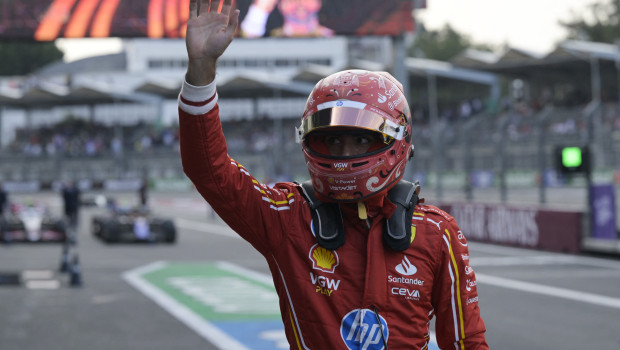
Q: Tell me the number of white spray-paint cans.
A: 0